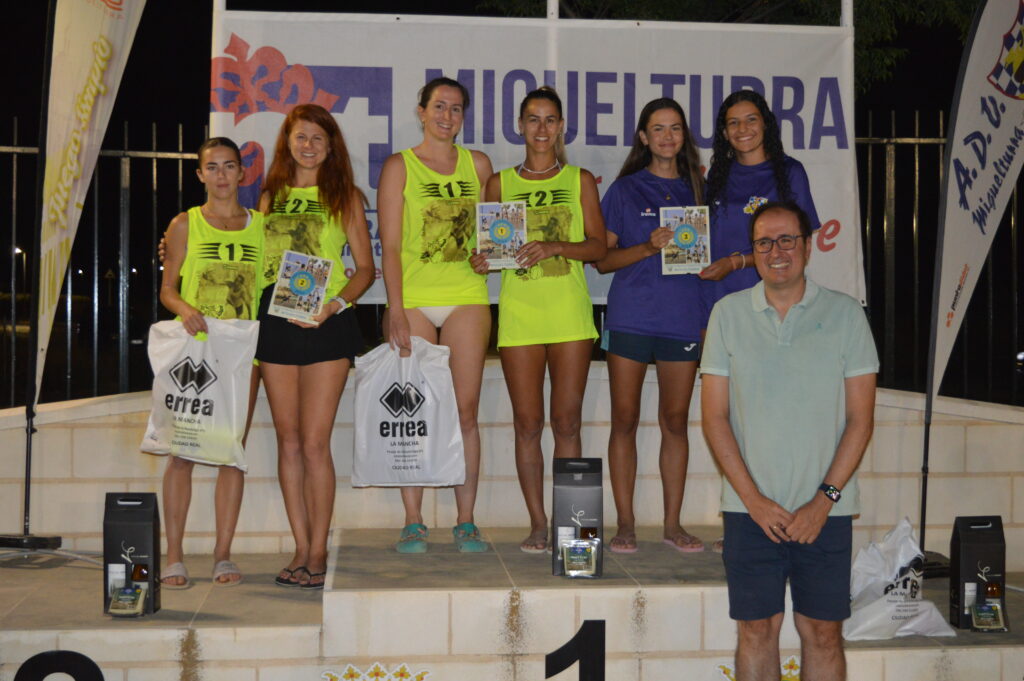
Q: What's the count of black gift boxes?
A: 3